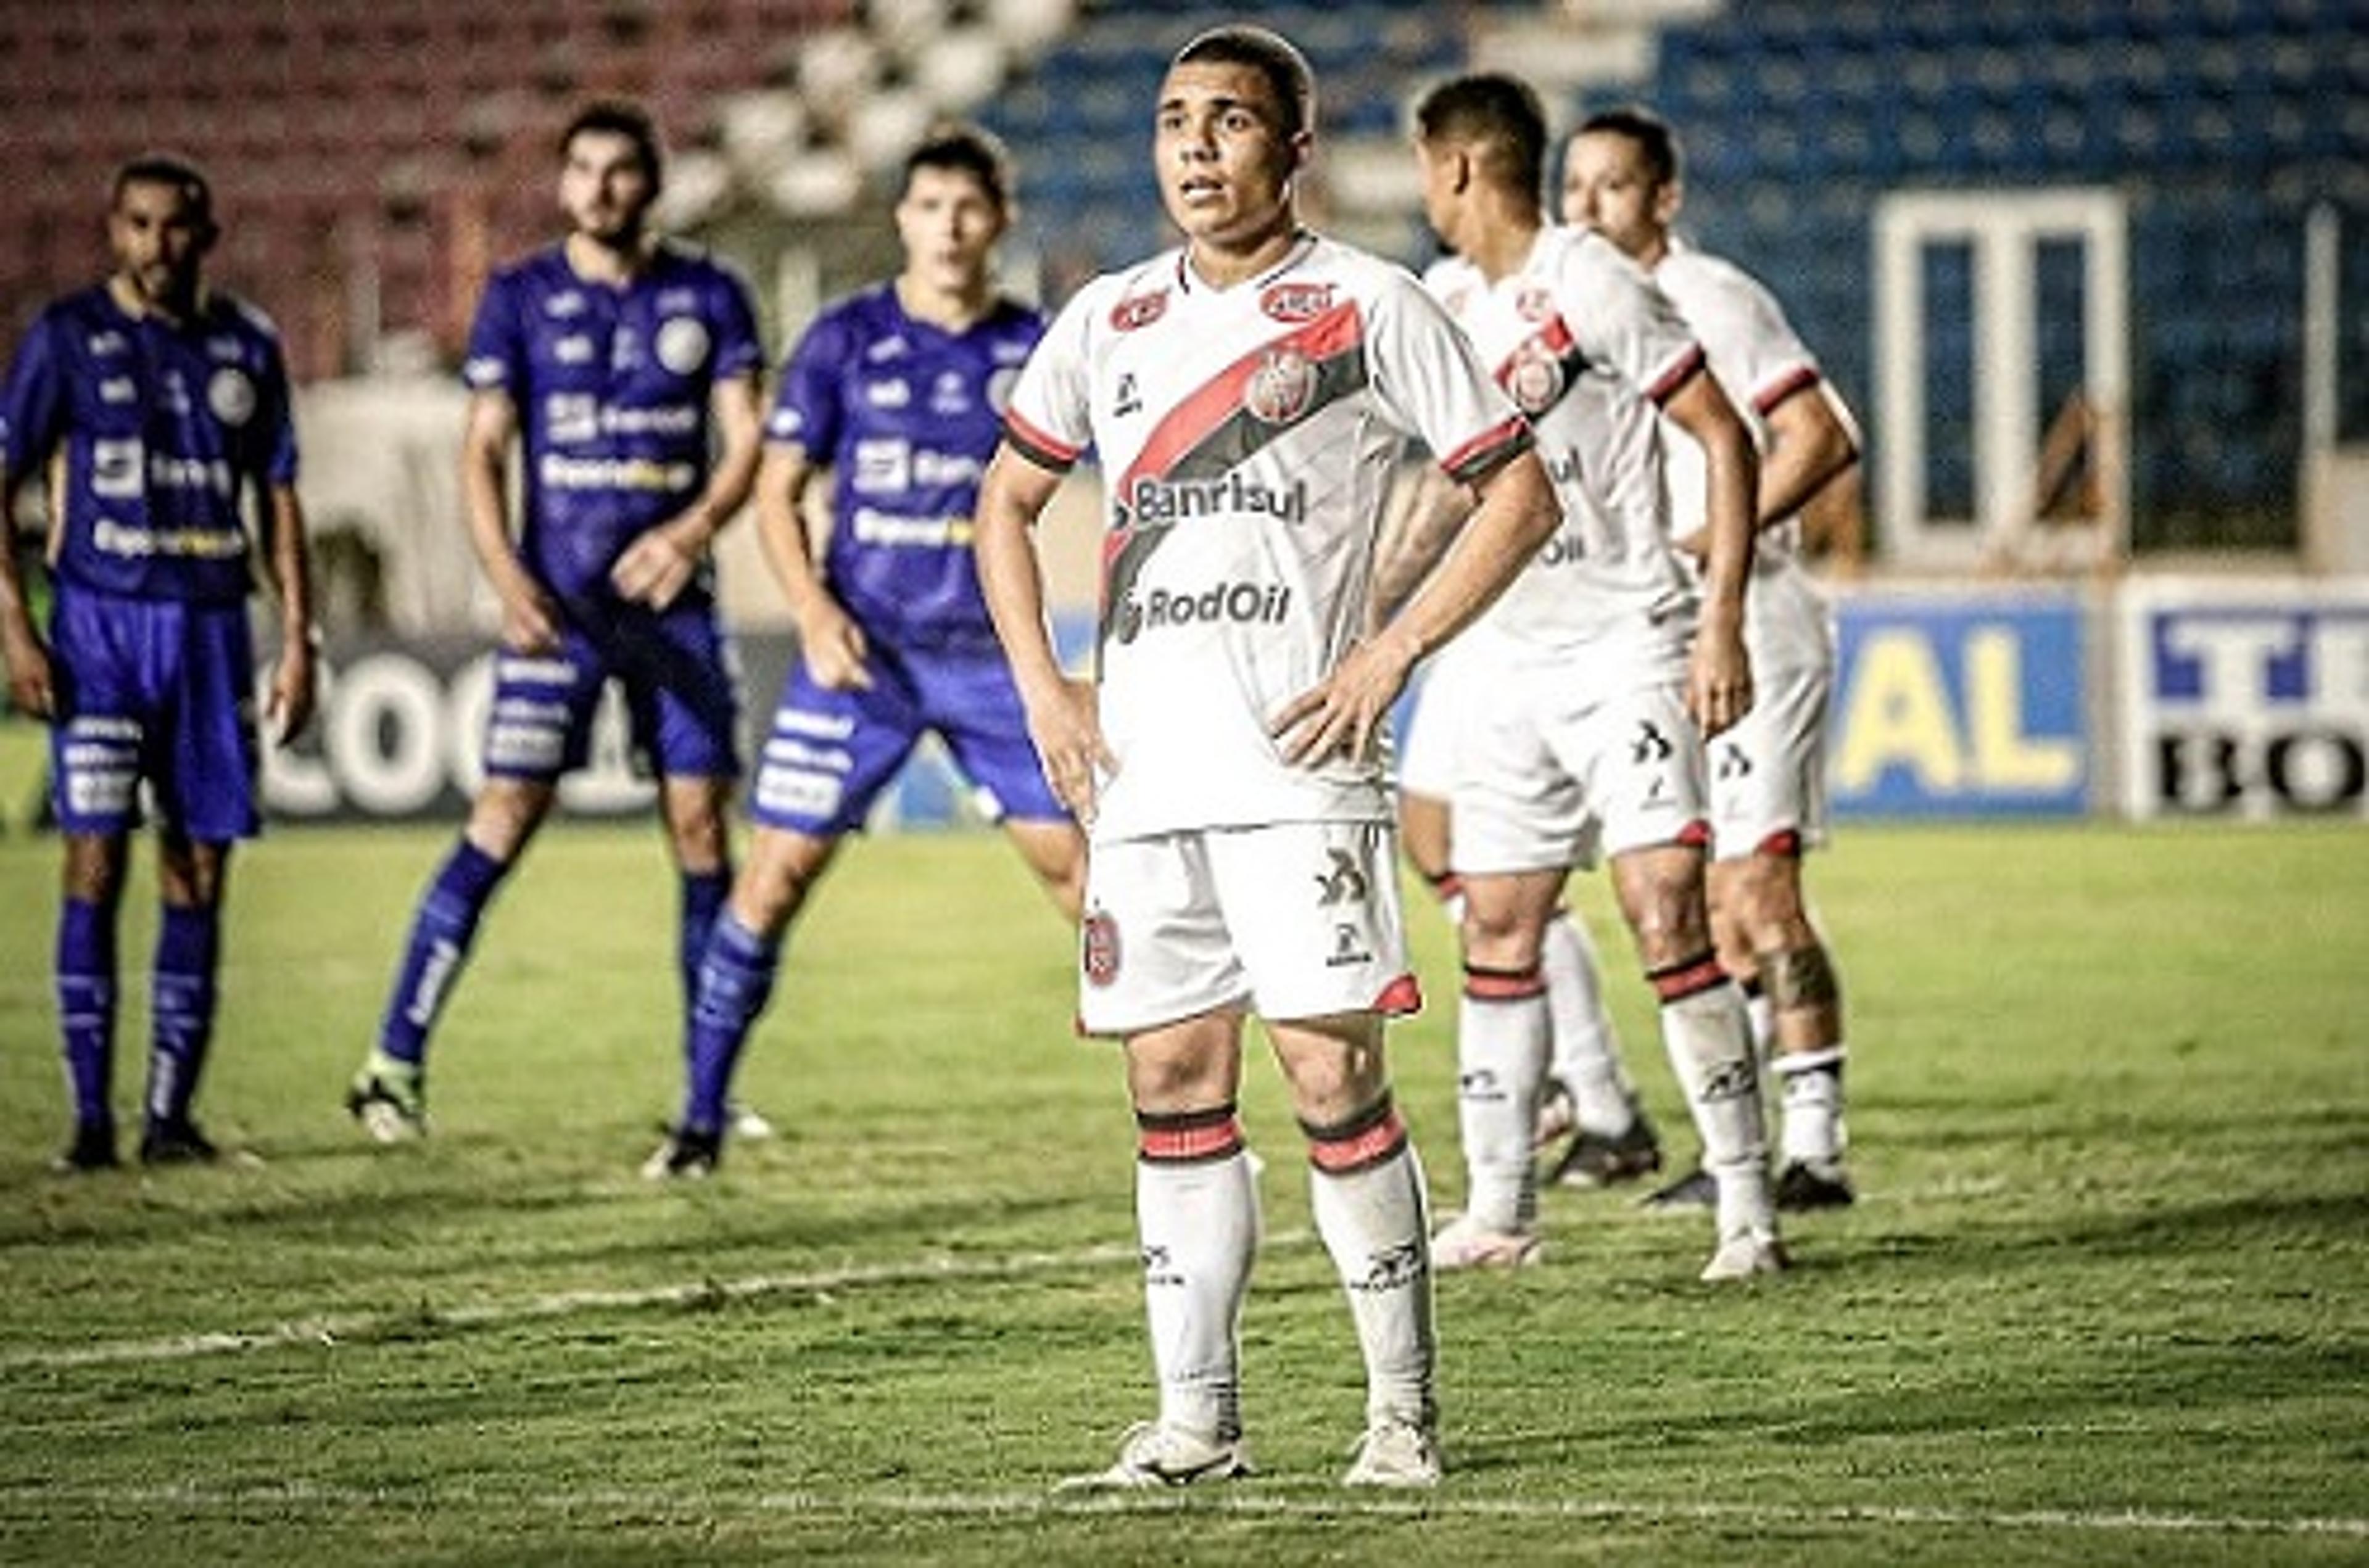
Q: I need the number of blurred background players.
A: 5